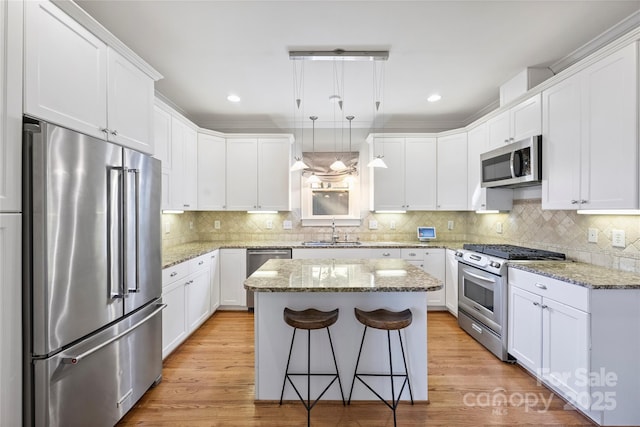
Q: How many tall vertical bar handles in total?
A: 2